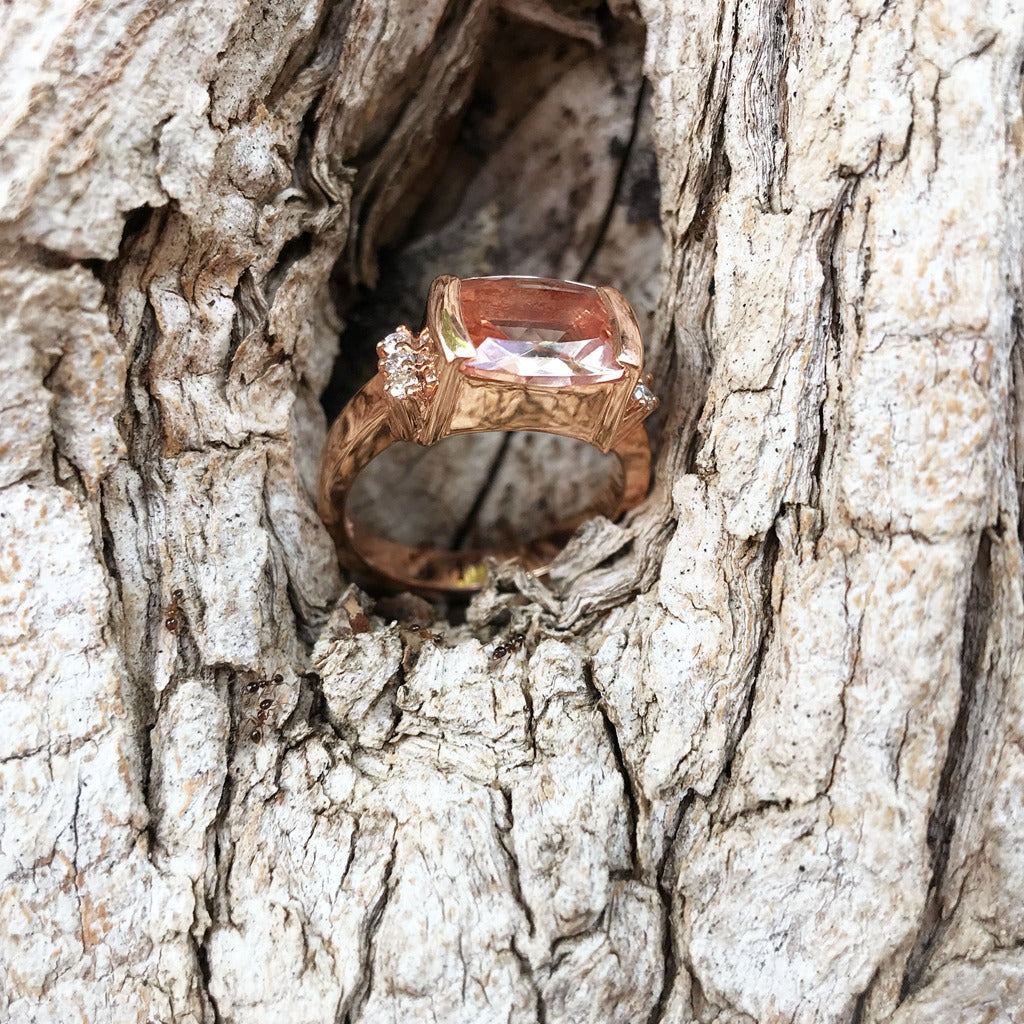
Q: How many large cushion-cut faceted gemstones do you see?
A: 1